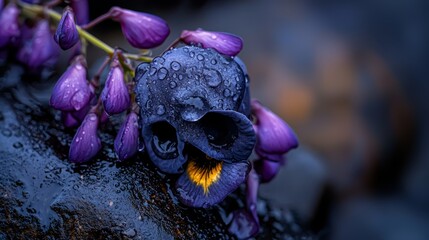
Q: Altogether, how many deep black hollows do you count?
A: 2